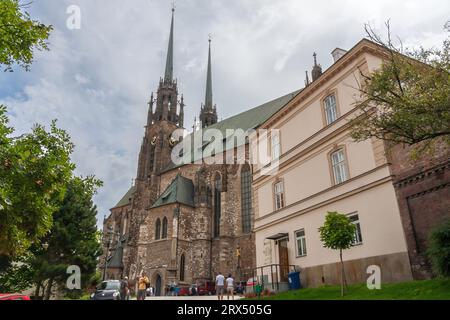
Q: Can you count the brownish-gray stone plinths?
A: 1